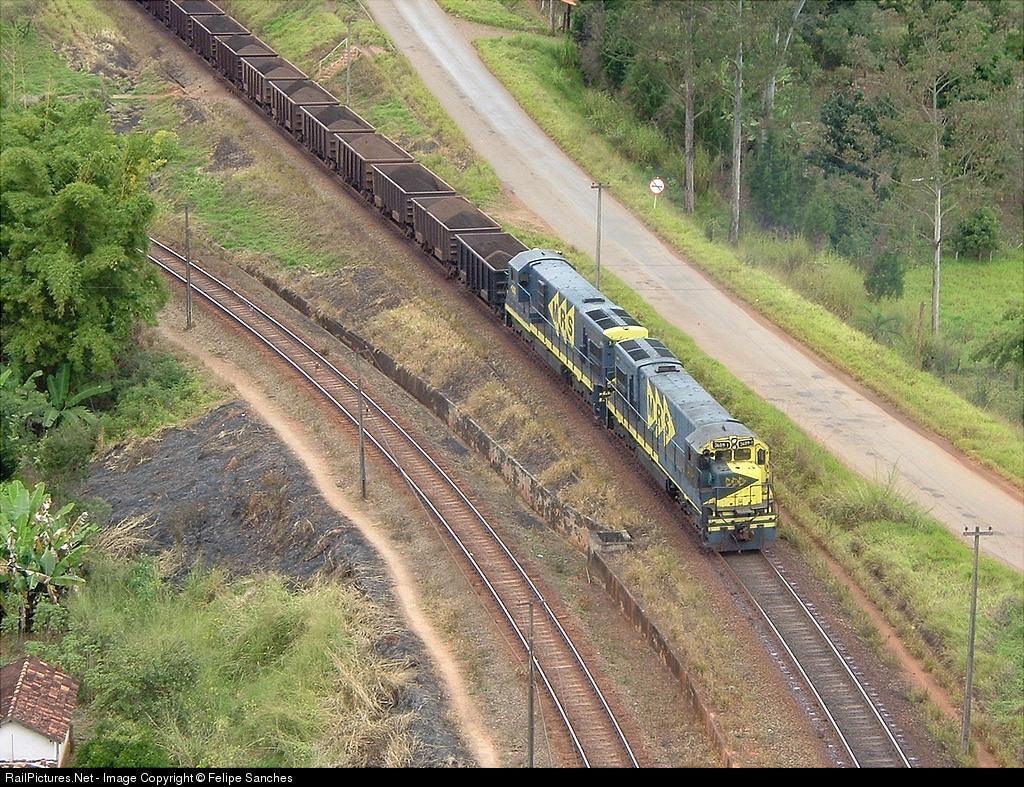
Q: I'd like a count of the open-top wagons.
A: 11